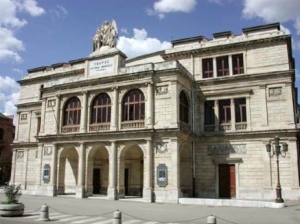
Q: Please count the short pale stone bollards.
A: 3